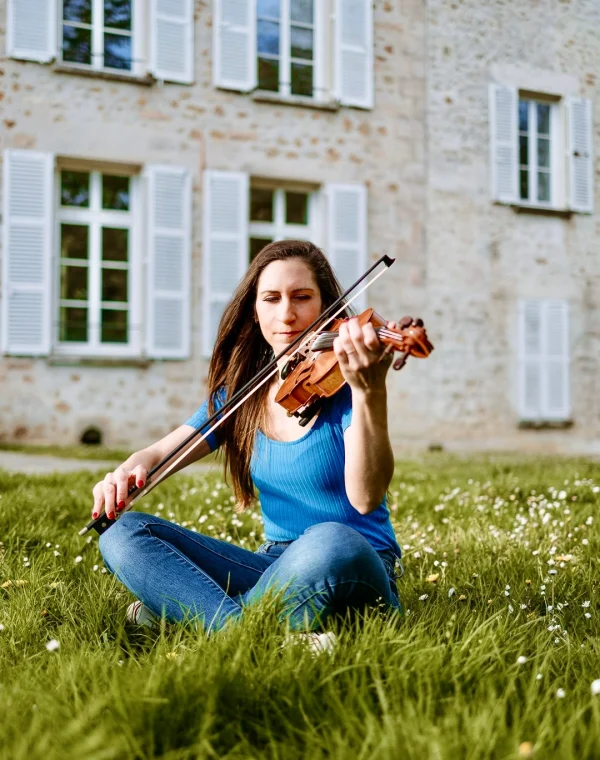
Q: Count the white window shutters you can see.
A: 12